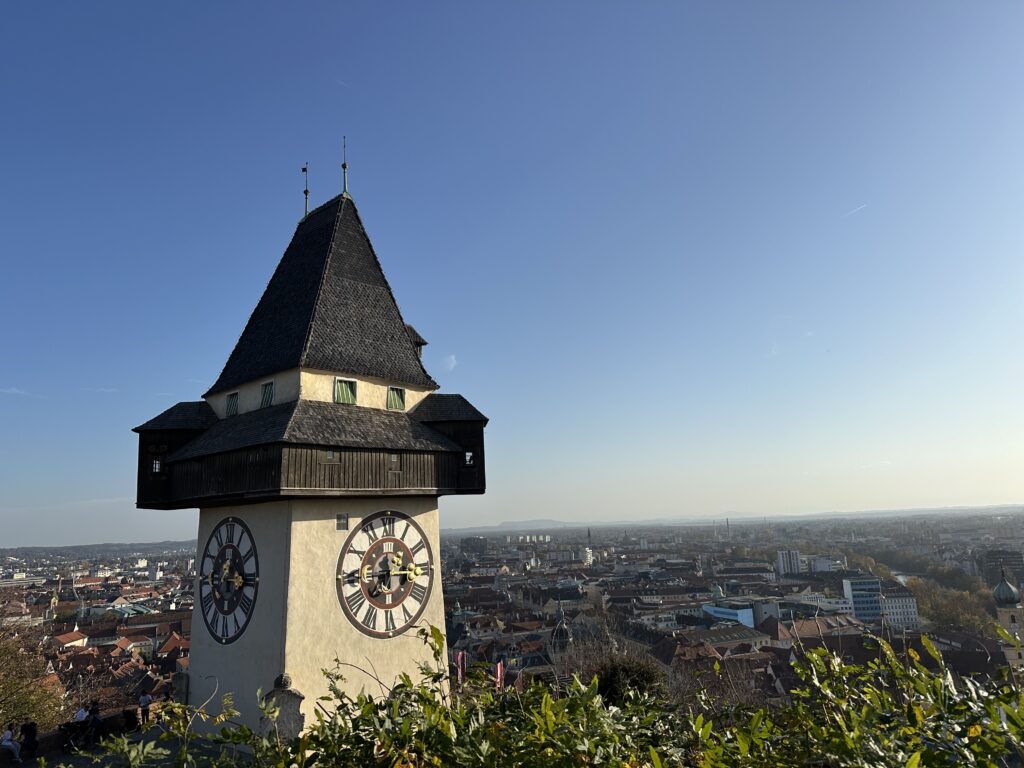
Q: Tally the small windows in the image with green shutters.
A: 4